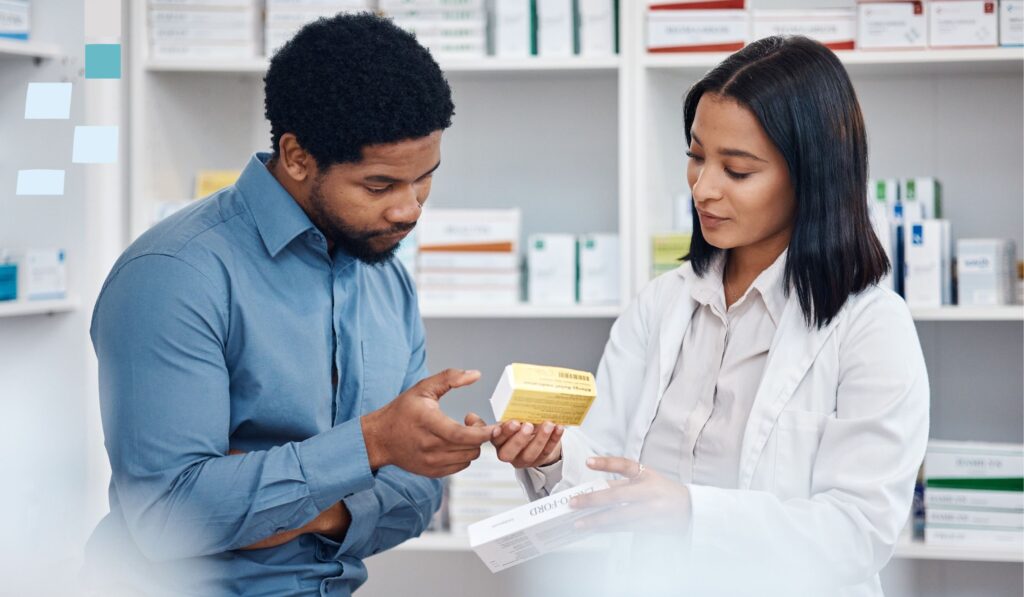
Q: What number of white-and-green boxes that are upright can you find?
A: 7